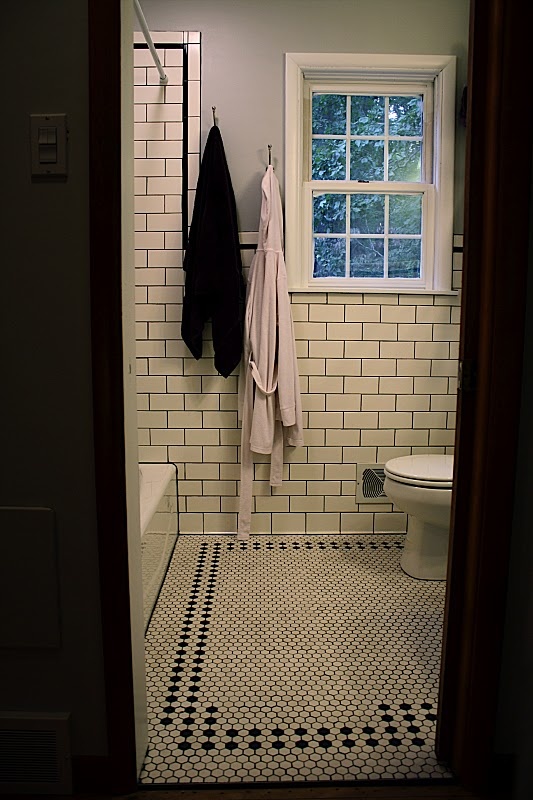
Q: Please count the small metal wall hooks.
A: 2